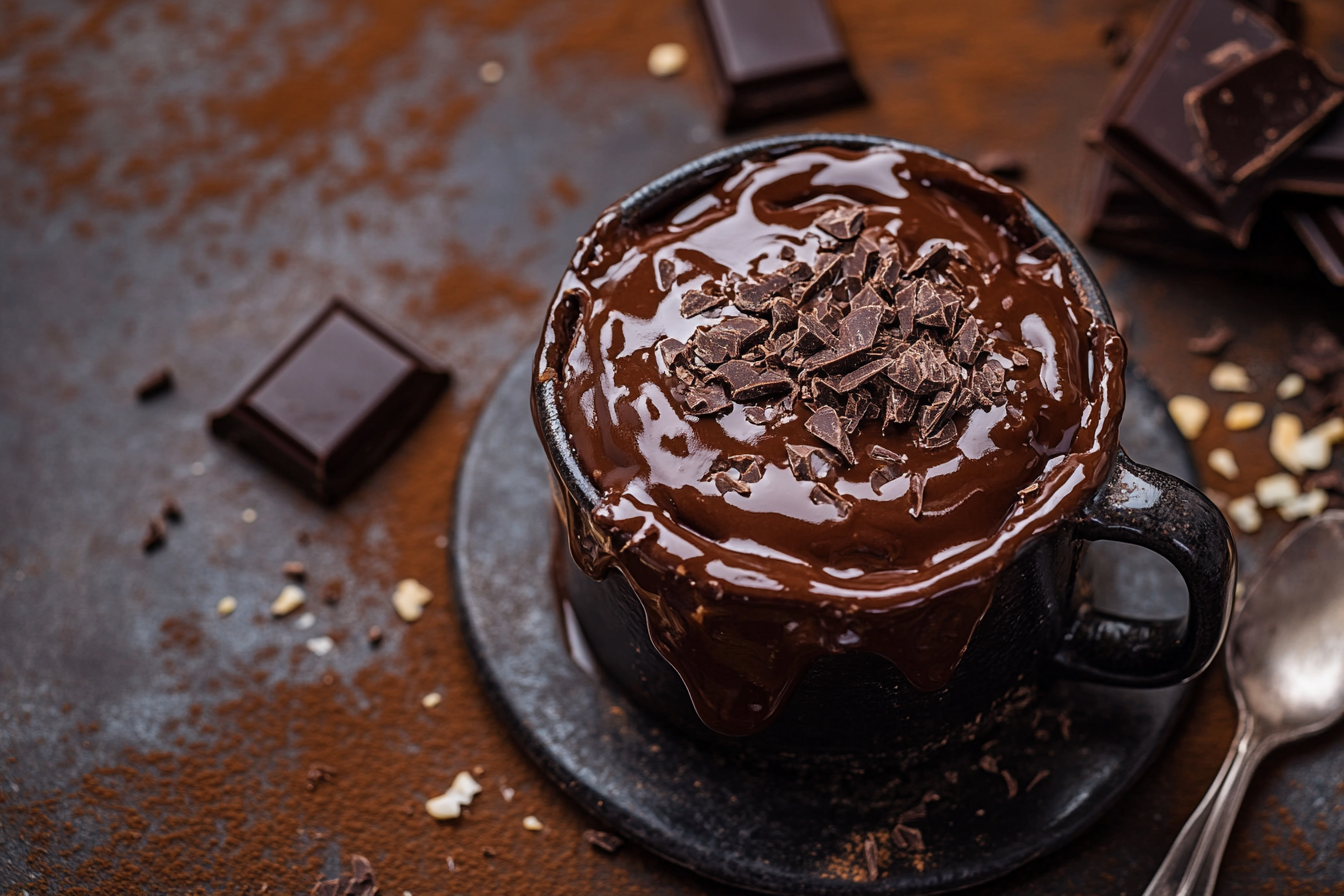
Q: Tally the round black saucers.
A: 1